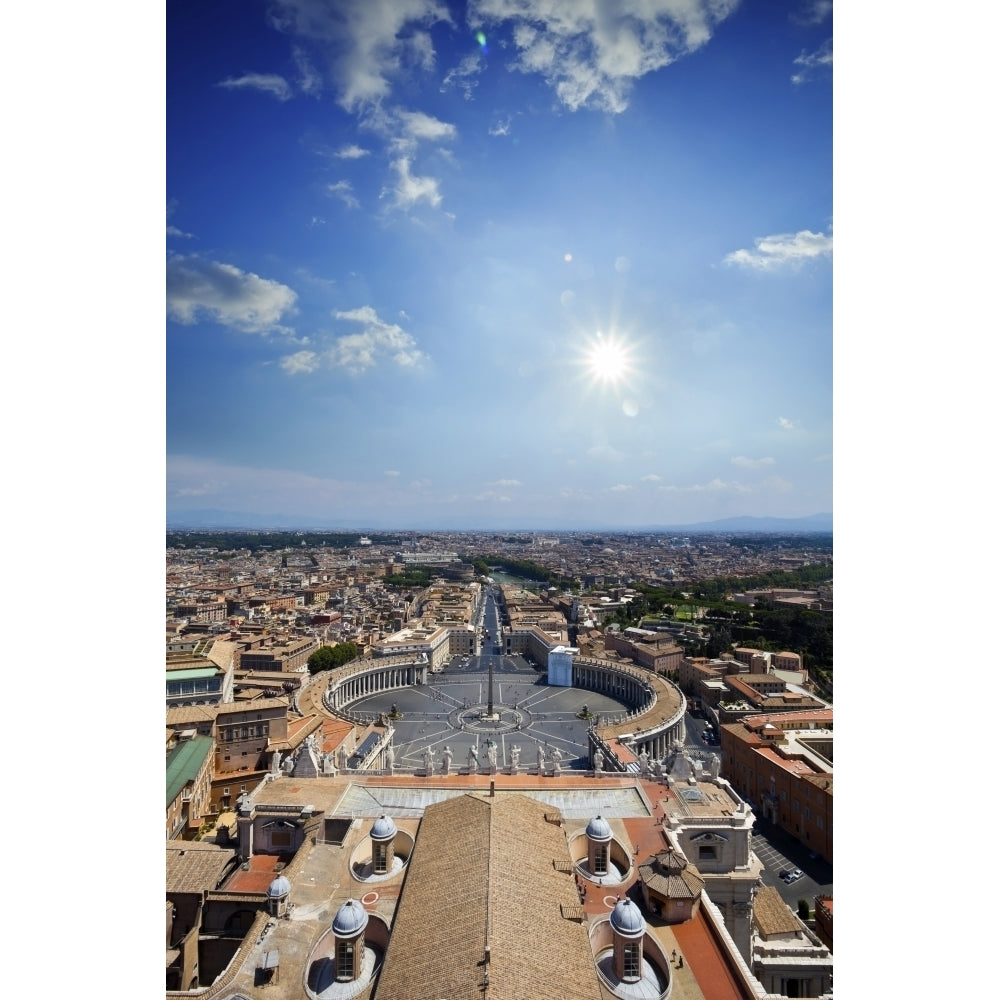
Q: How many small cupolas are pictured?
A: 5